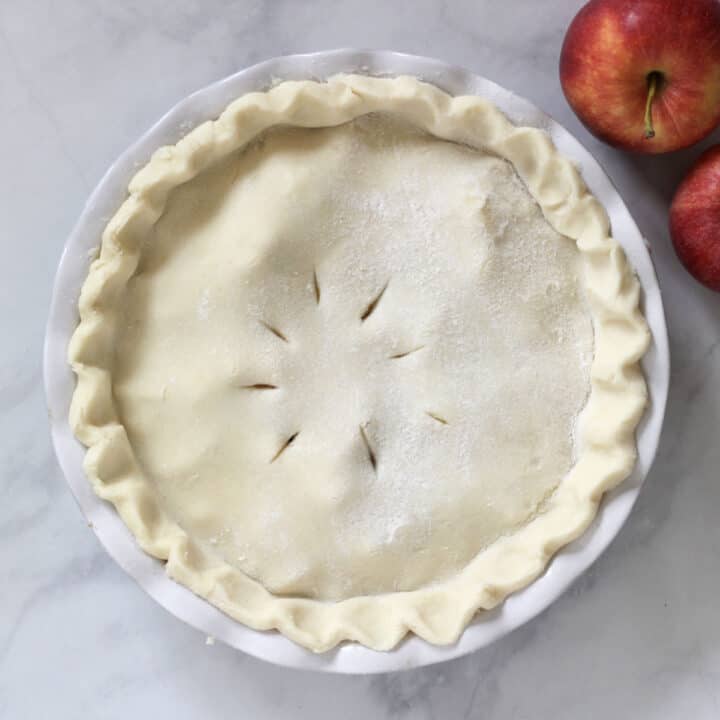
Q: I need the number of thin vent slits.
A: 8